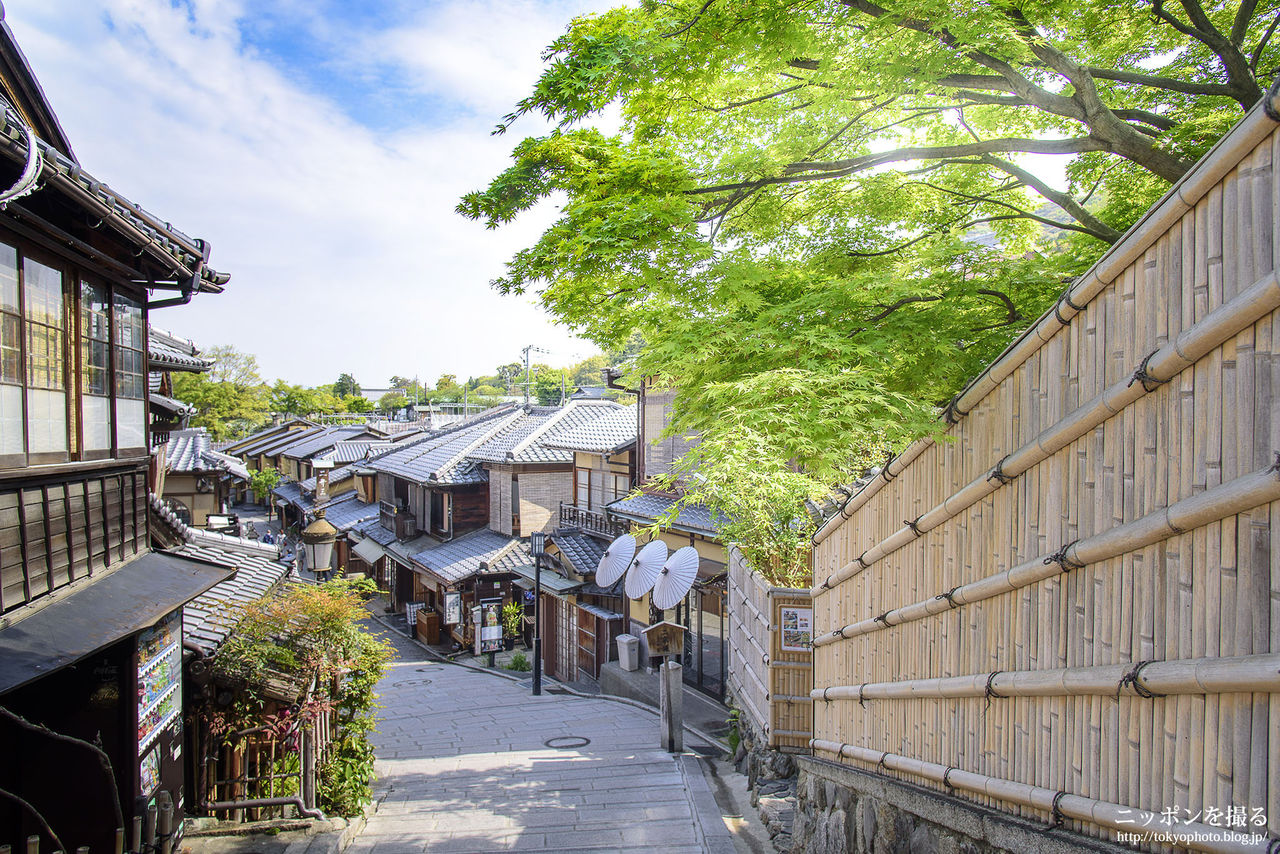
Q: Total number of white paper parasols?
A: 3